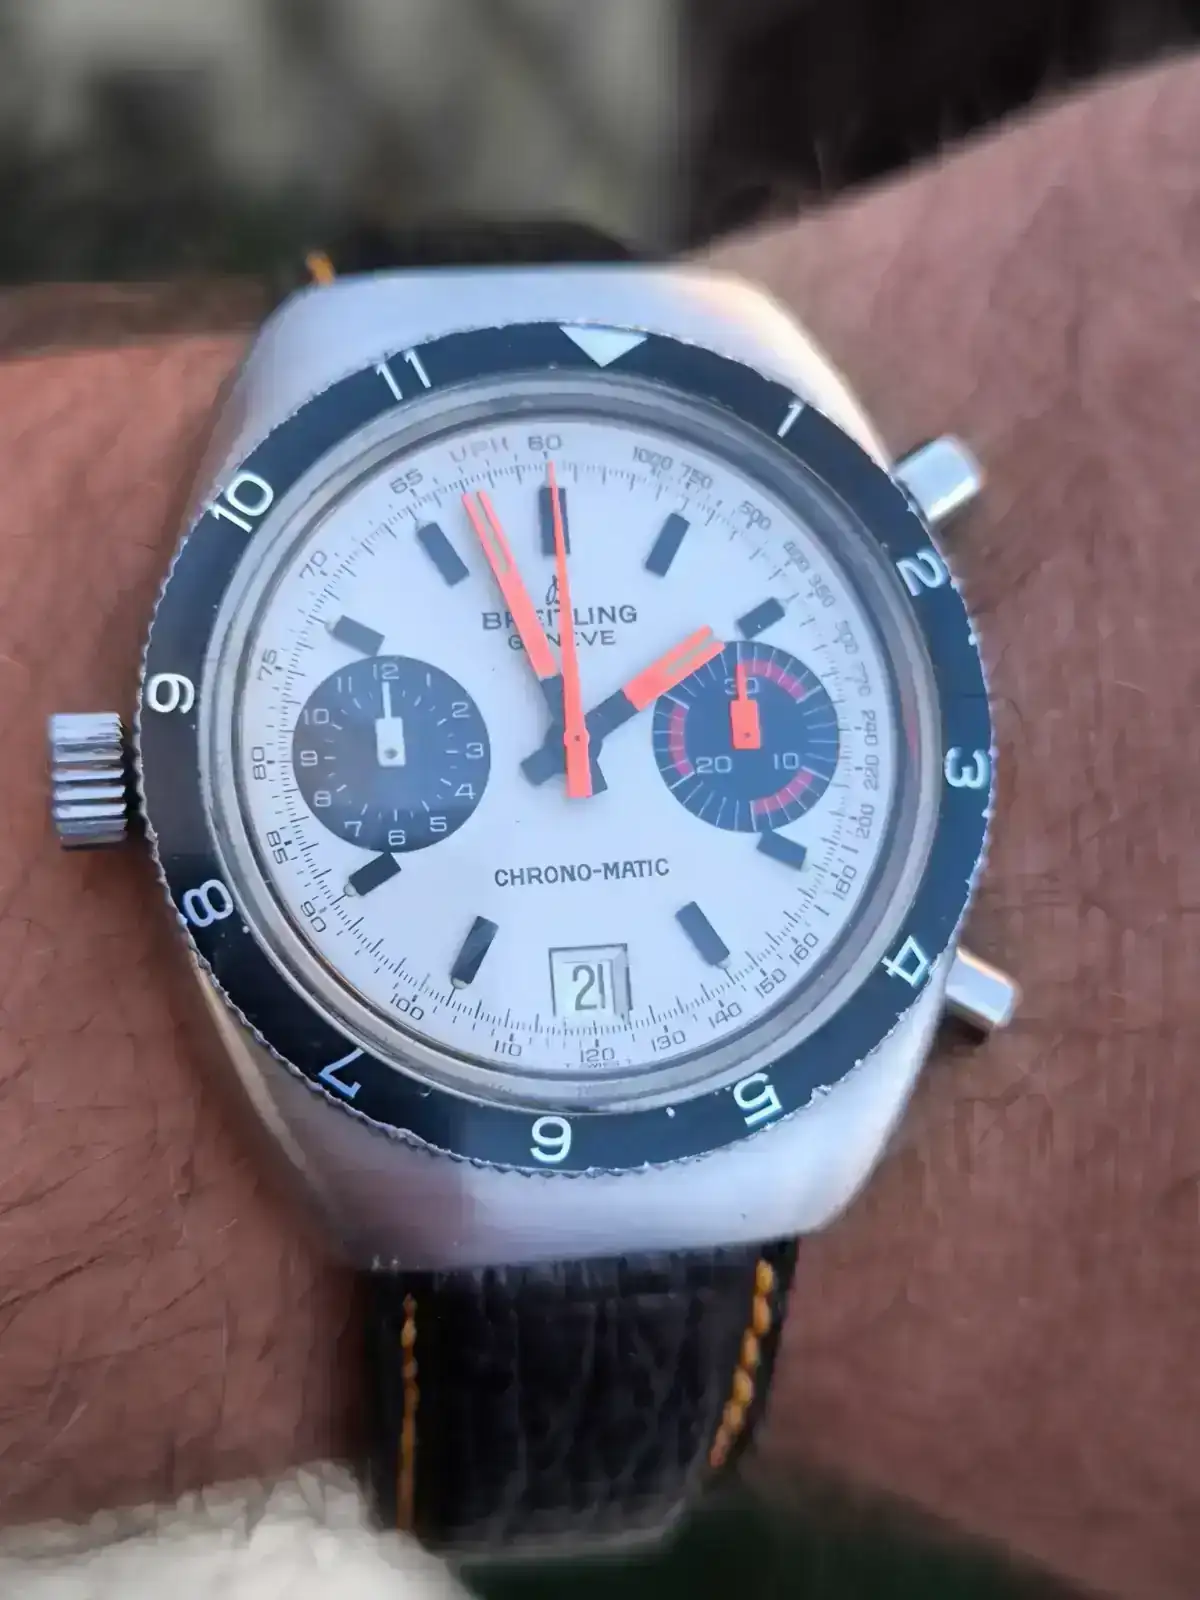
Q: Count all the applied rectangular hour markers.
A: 9